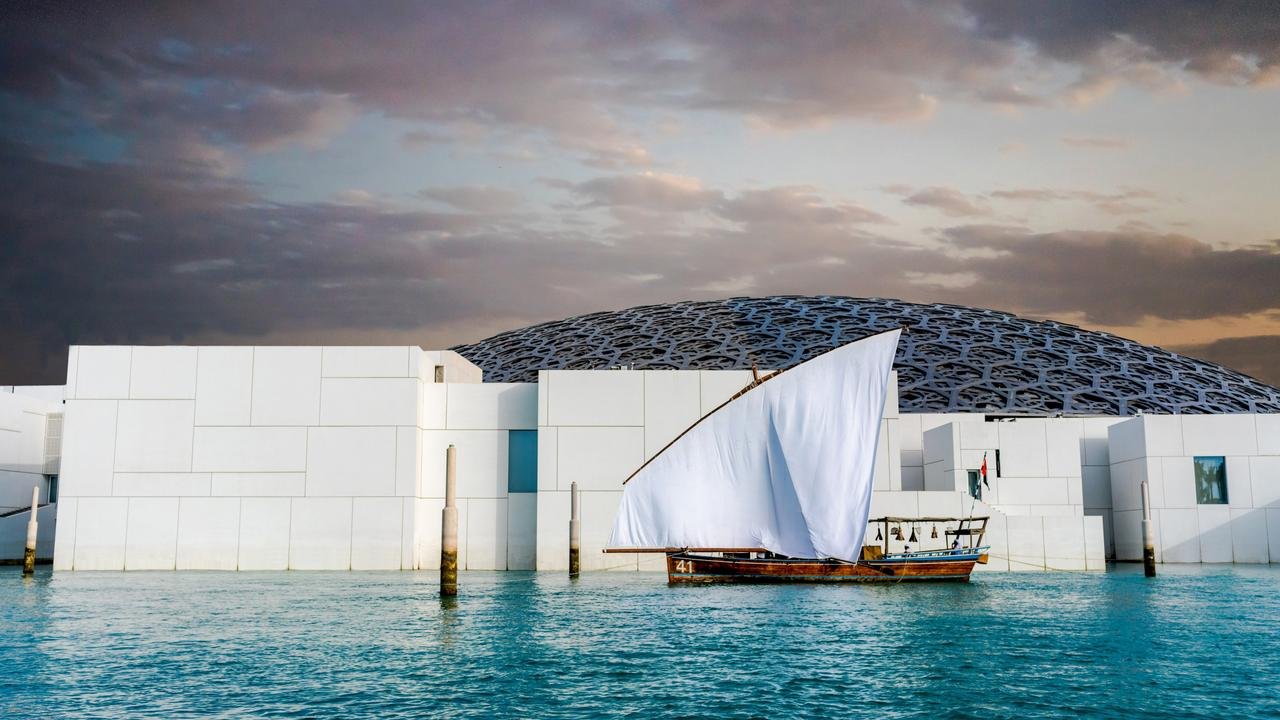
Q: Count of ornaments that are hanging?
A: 4